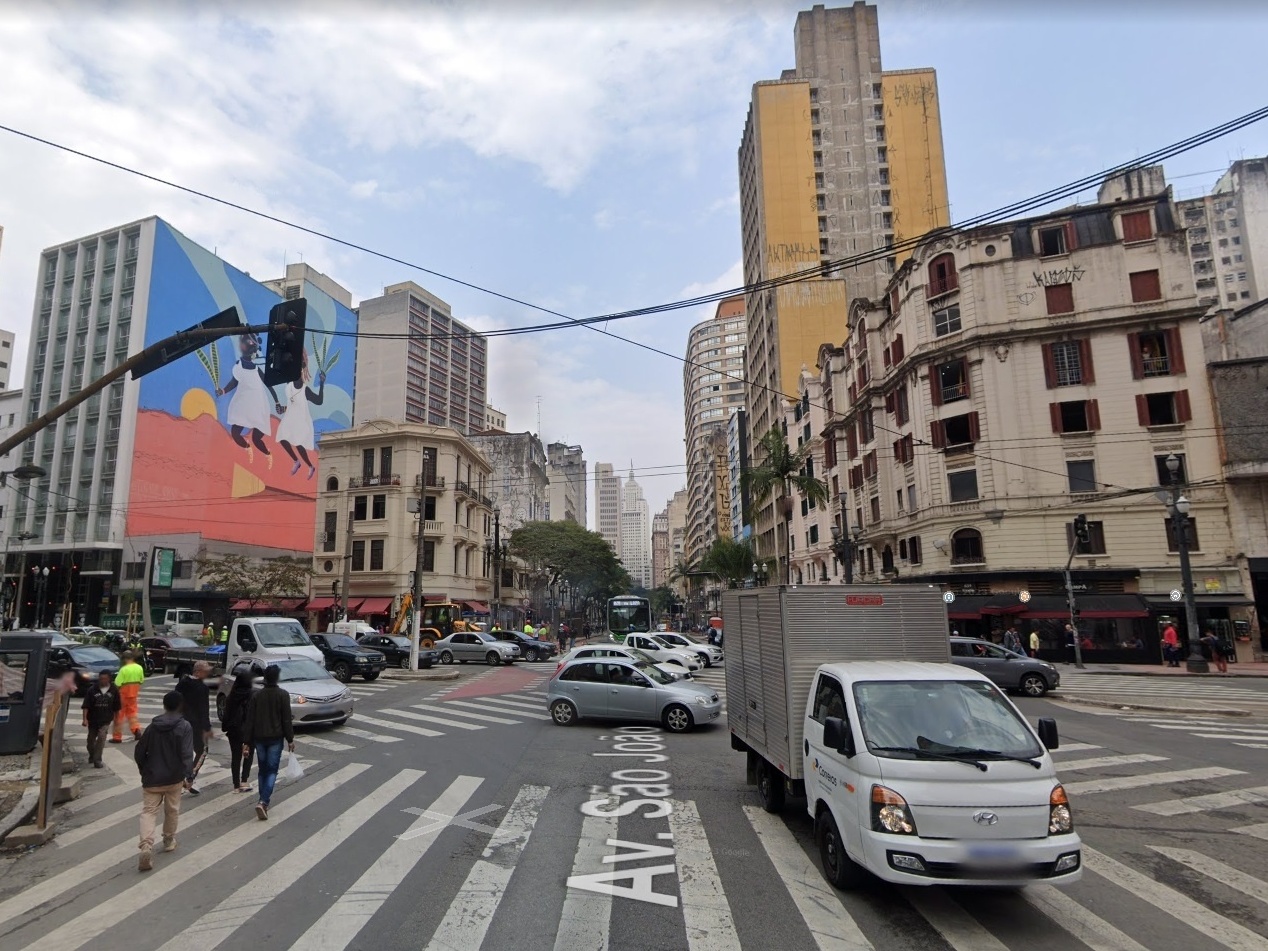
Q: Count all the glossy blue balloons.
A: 0